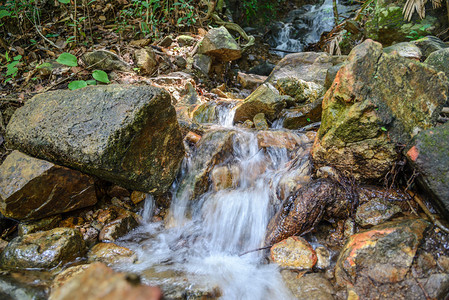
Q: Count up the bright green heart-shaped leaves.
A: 3